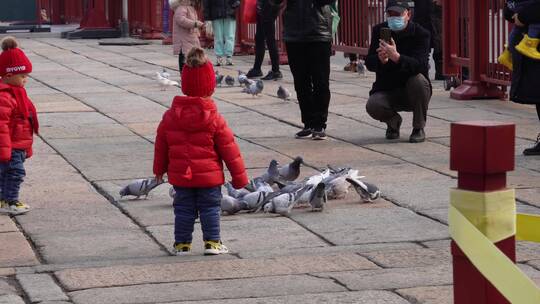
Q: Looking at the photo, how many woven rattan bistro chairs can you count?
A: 0